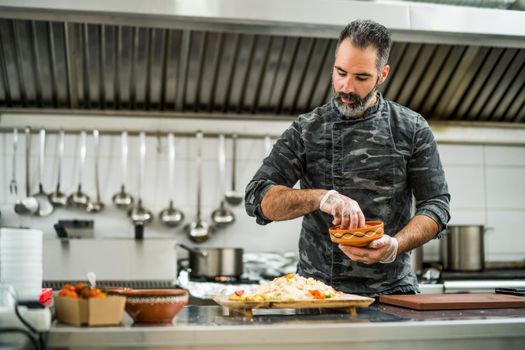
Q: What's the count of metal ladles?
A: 11